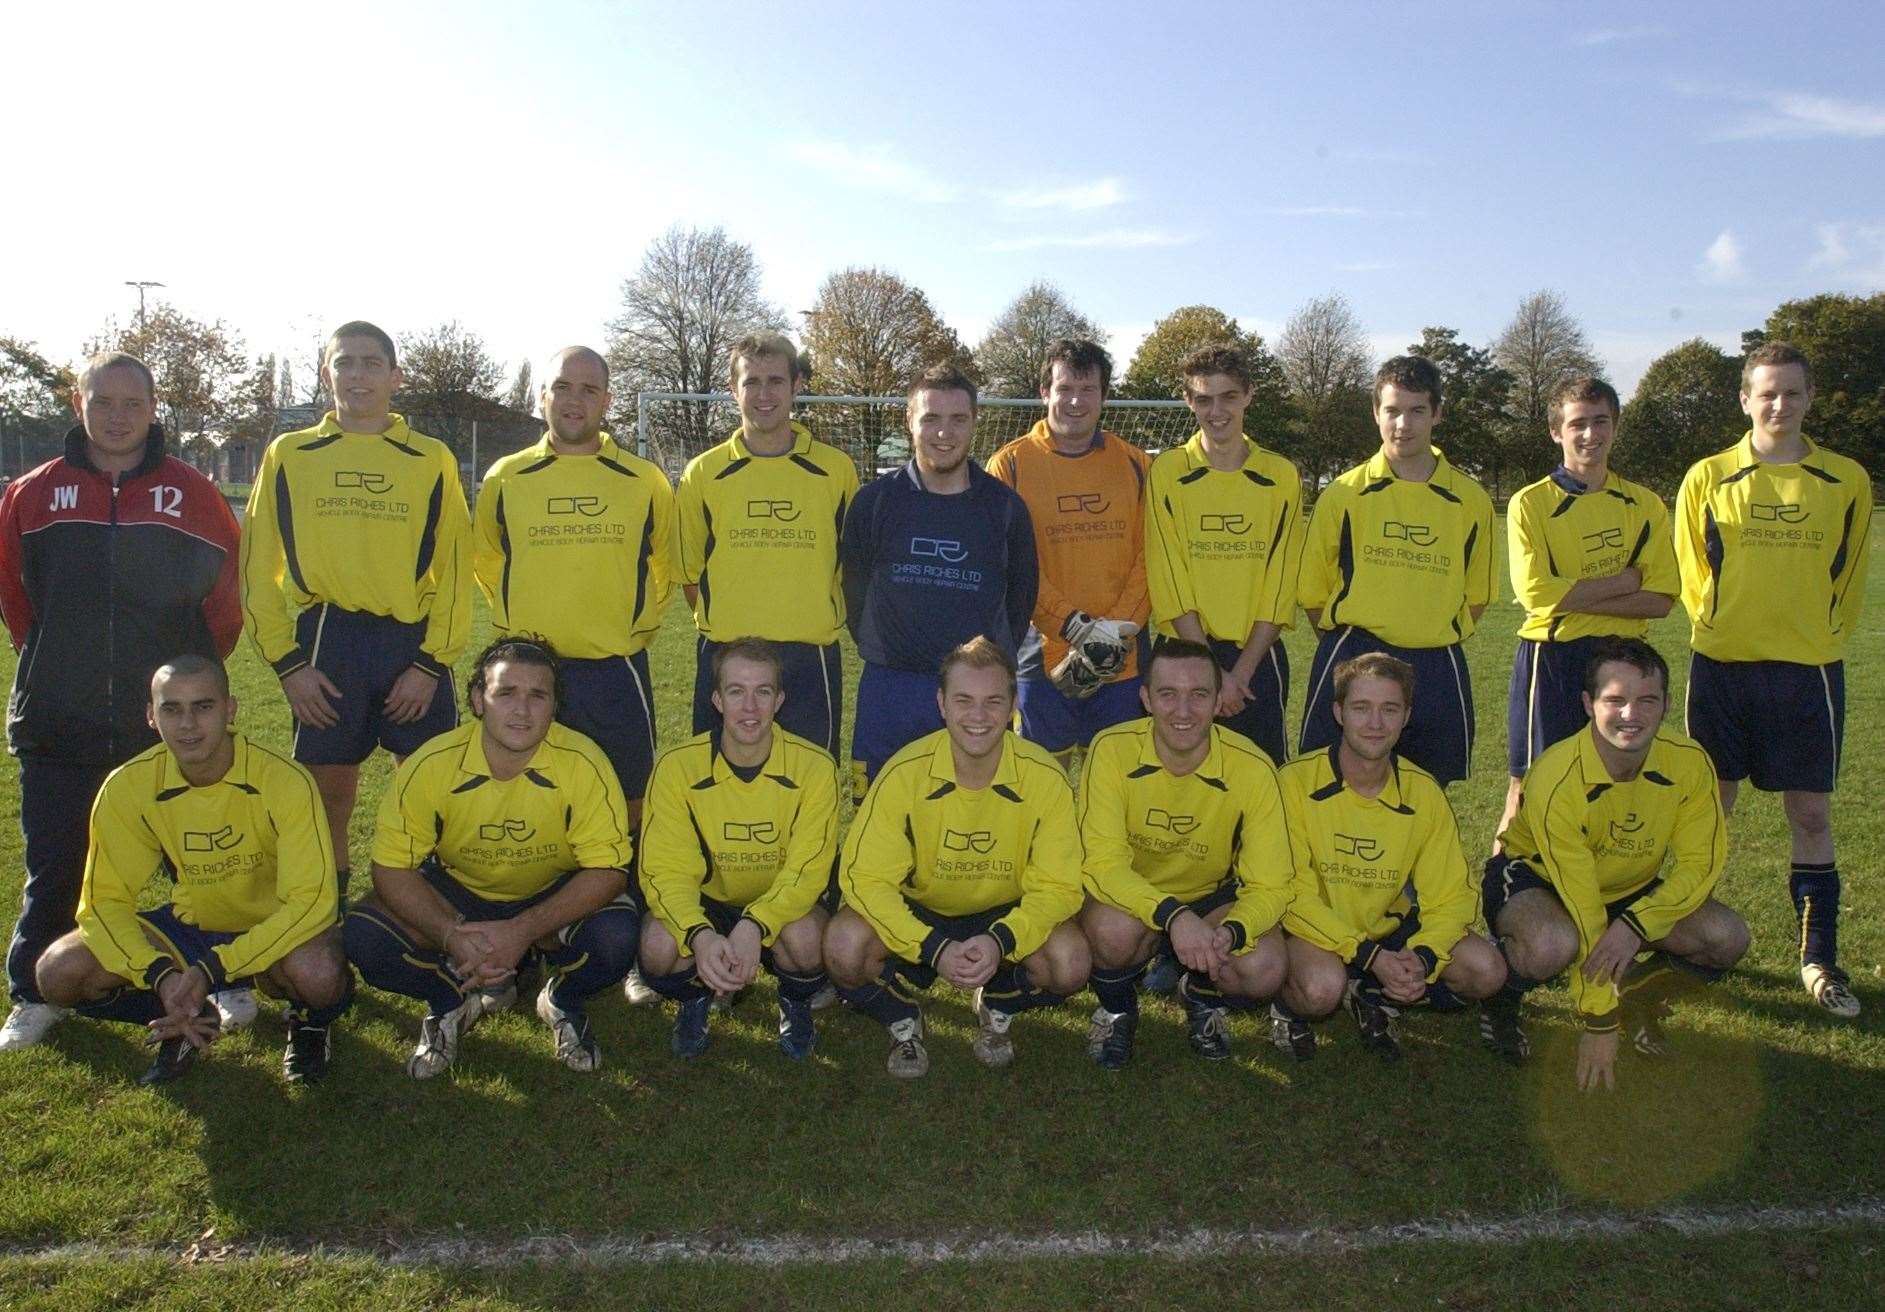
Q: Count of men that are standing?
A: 10